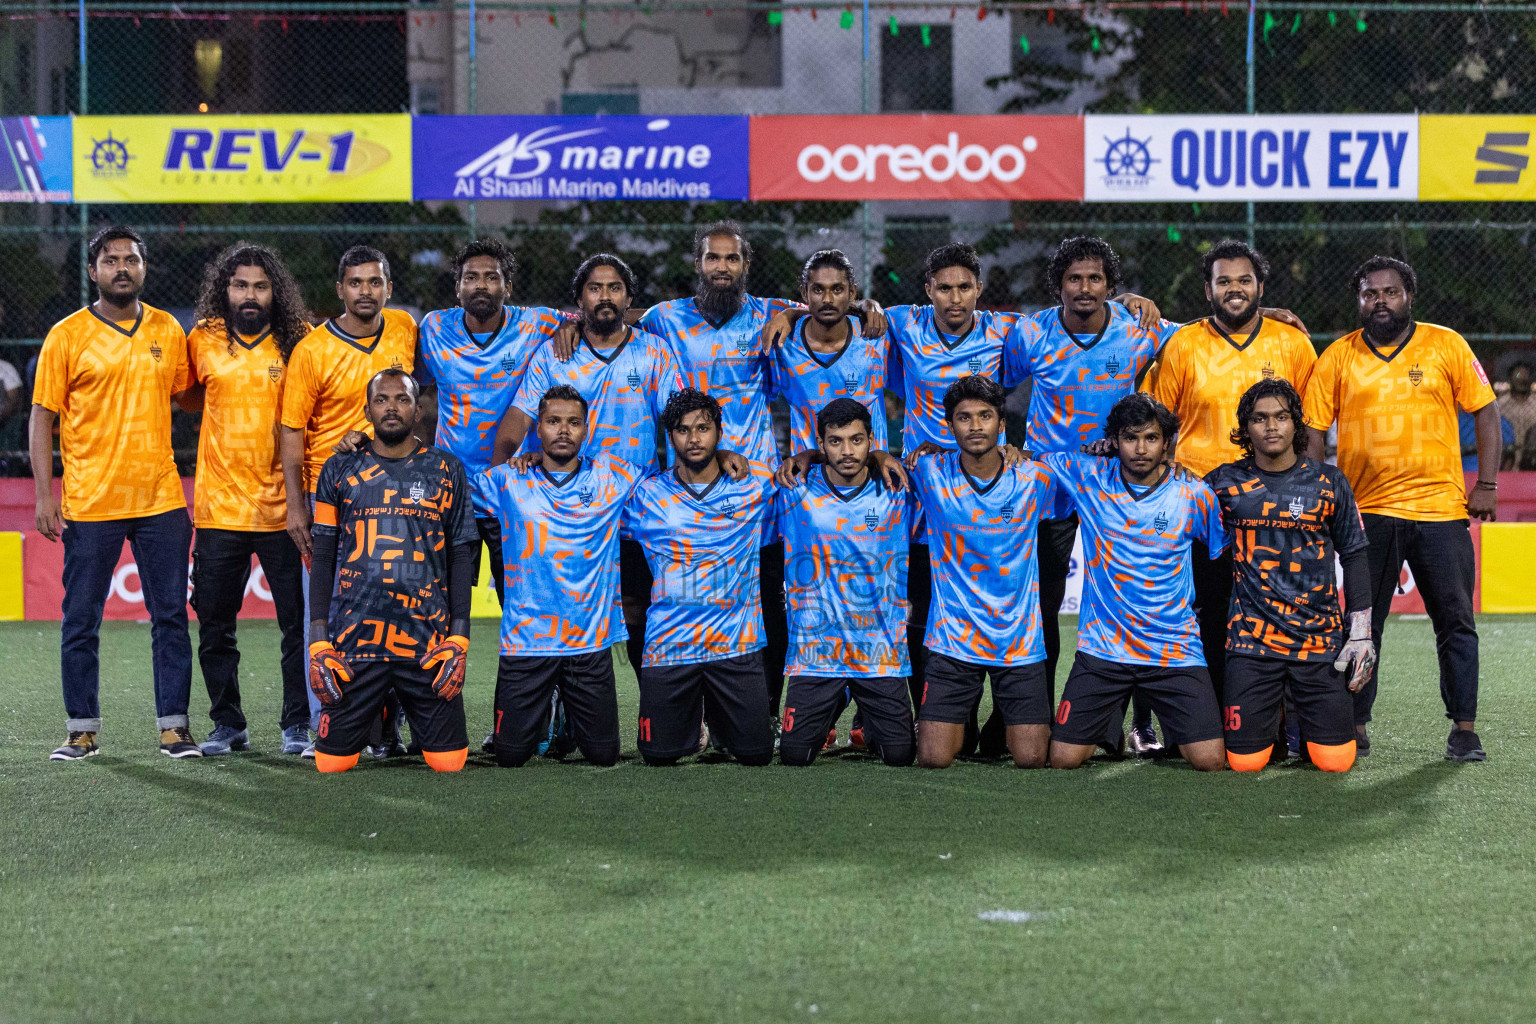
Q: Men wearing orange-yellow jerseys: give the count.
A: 5